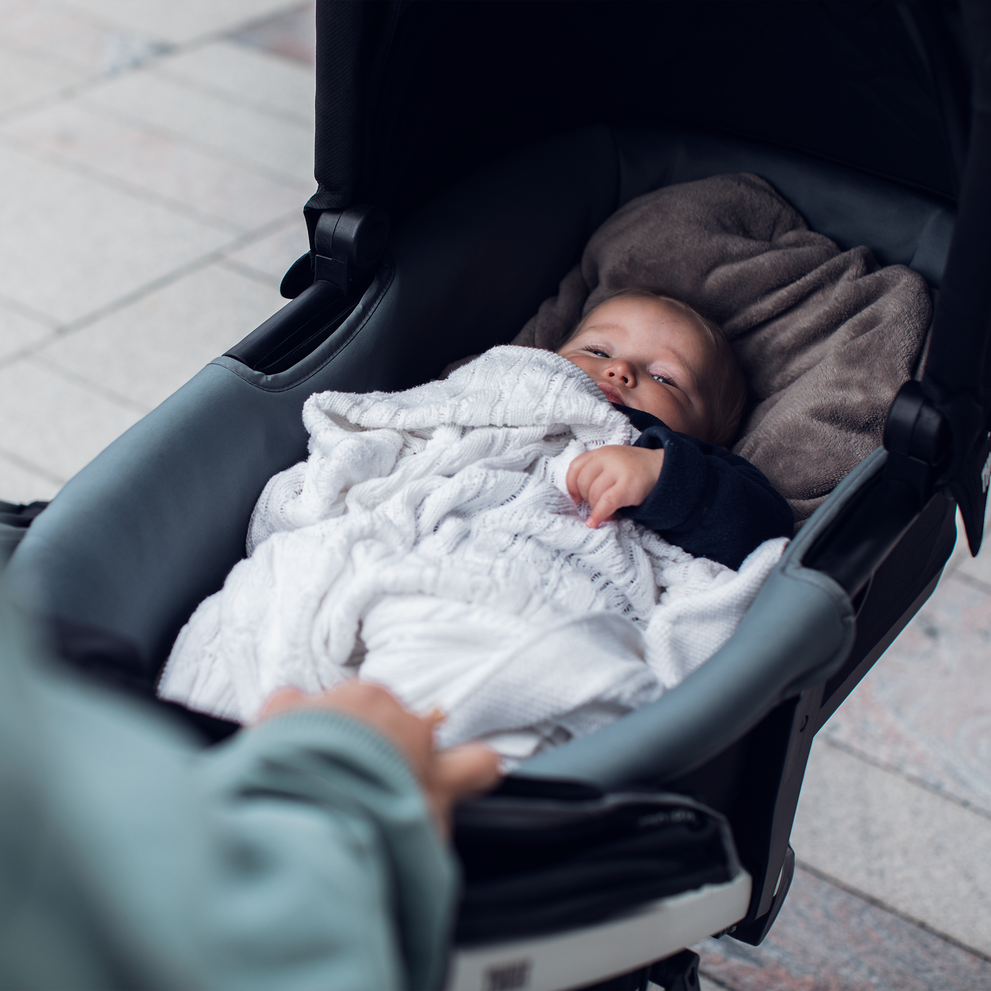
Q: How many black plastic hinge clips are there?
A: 2